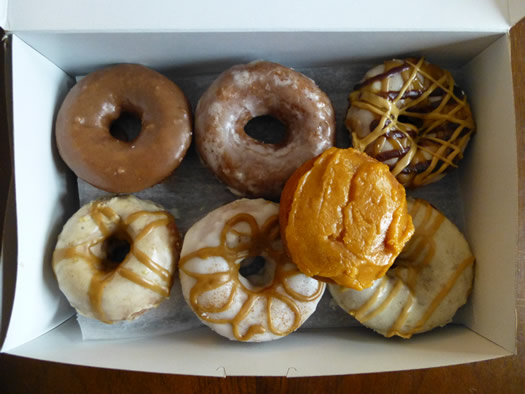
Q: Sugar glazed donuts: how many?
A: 1